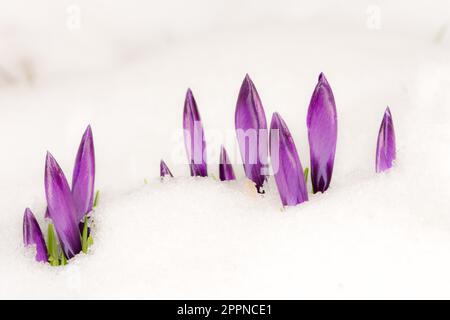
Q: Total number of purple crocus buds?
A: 10